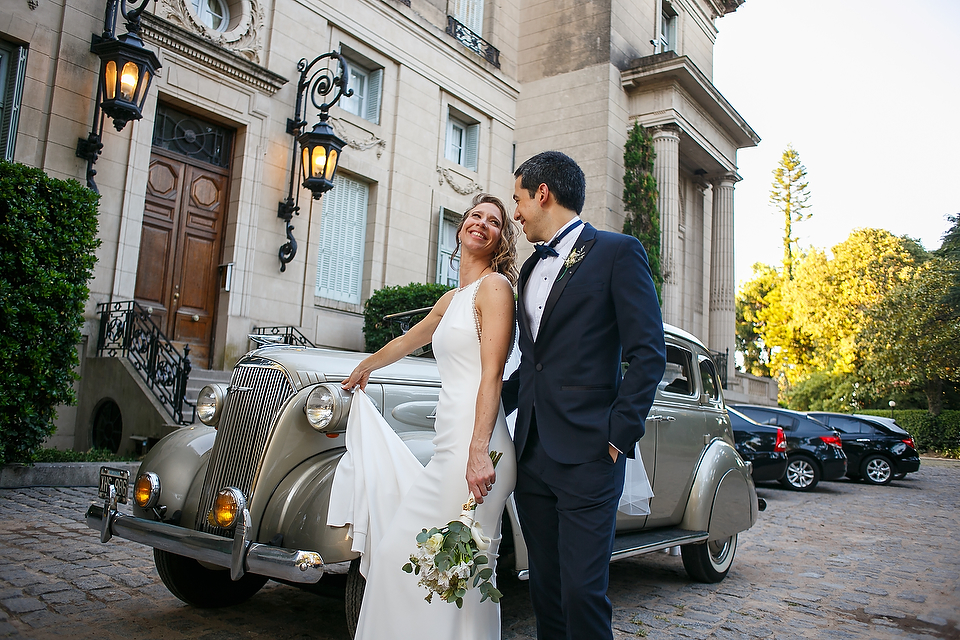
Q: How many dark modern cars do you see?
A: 3